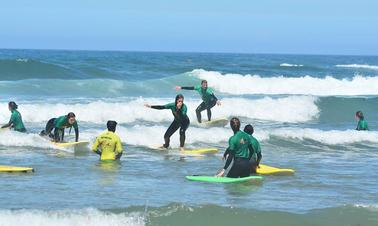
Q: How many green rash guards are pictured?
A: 7